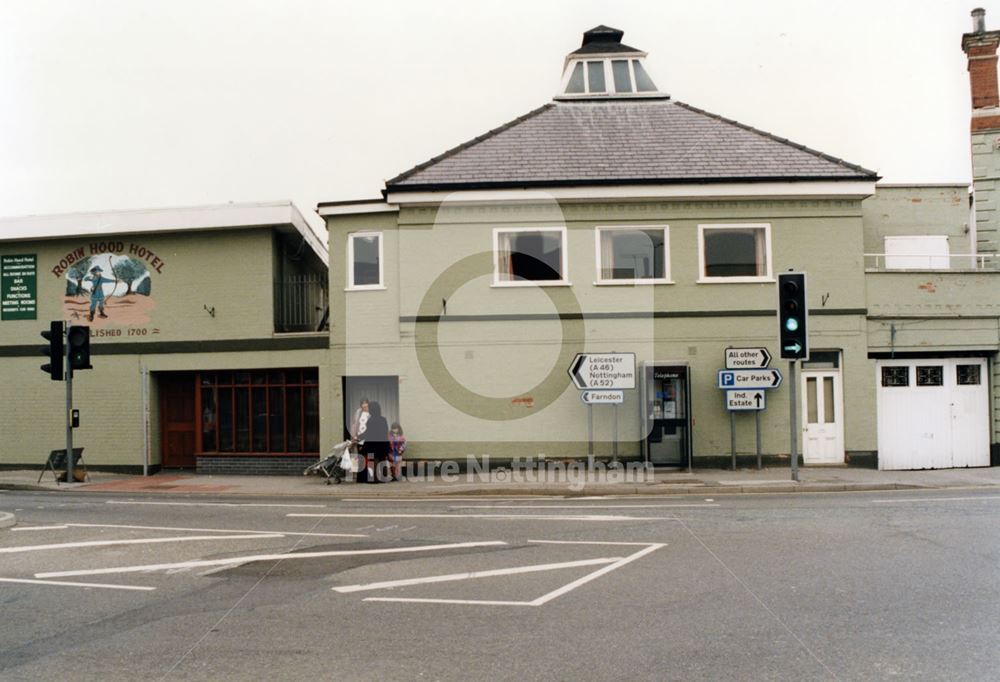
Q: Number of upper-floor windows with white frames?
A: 4